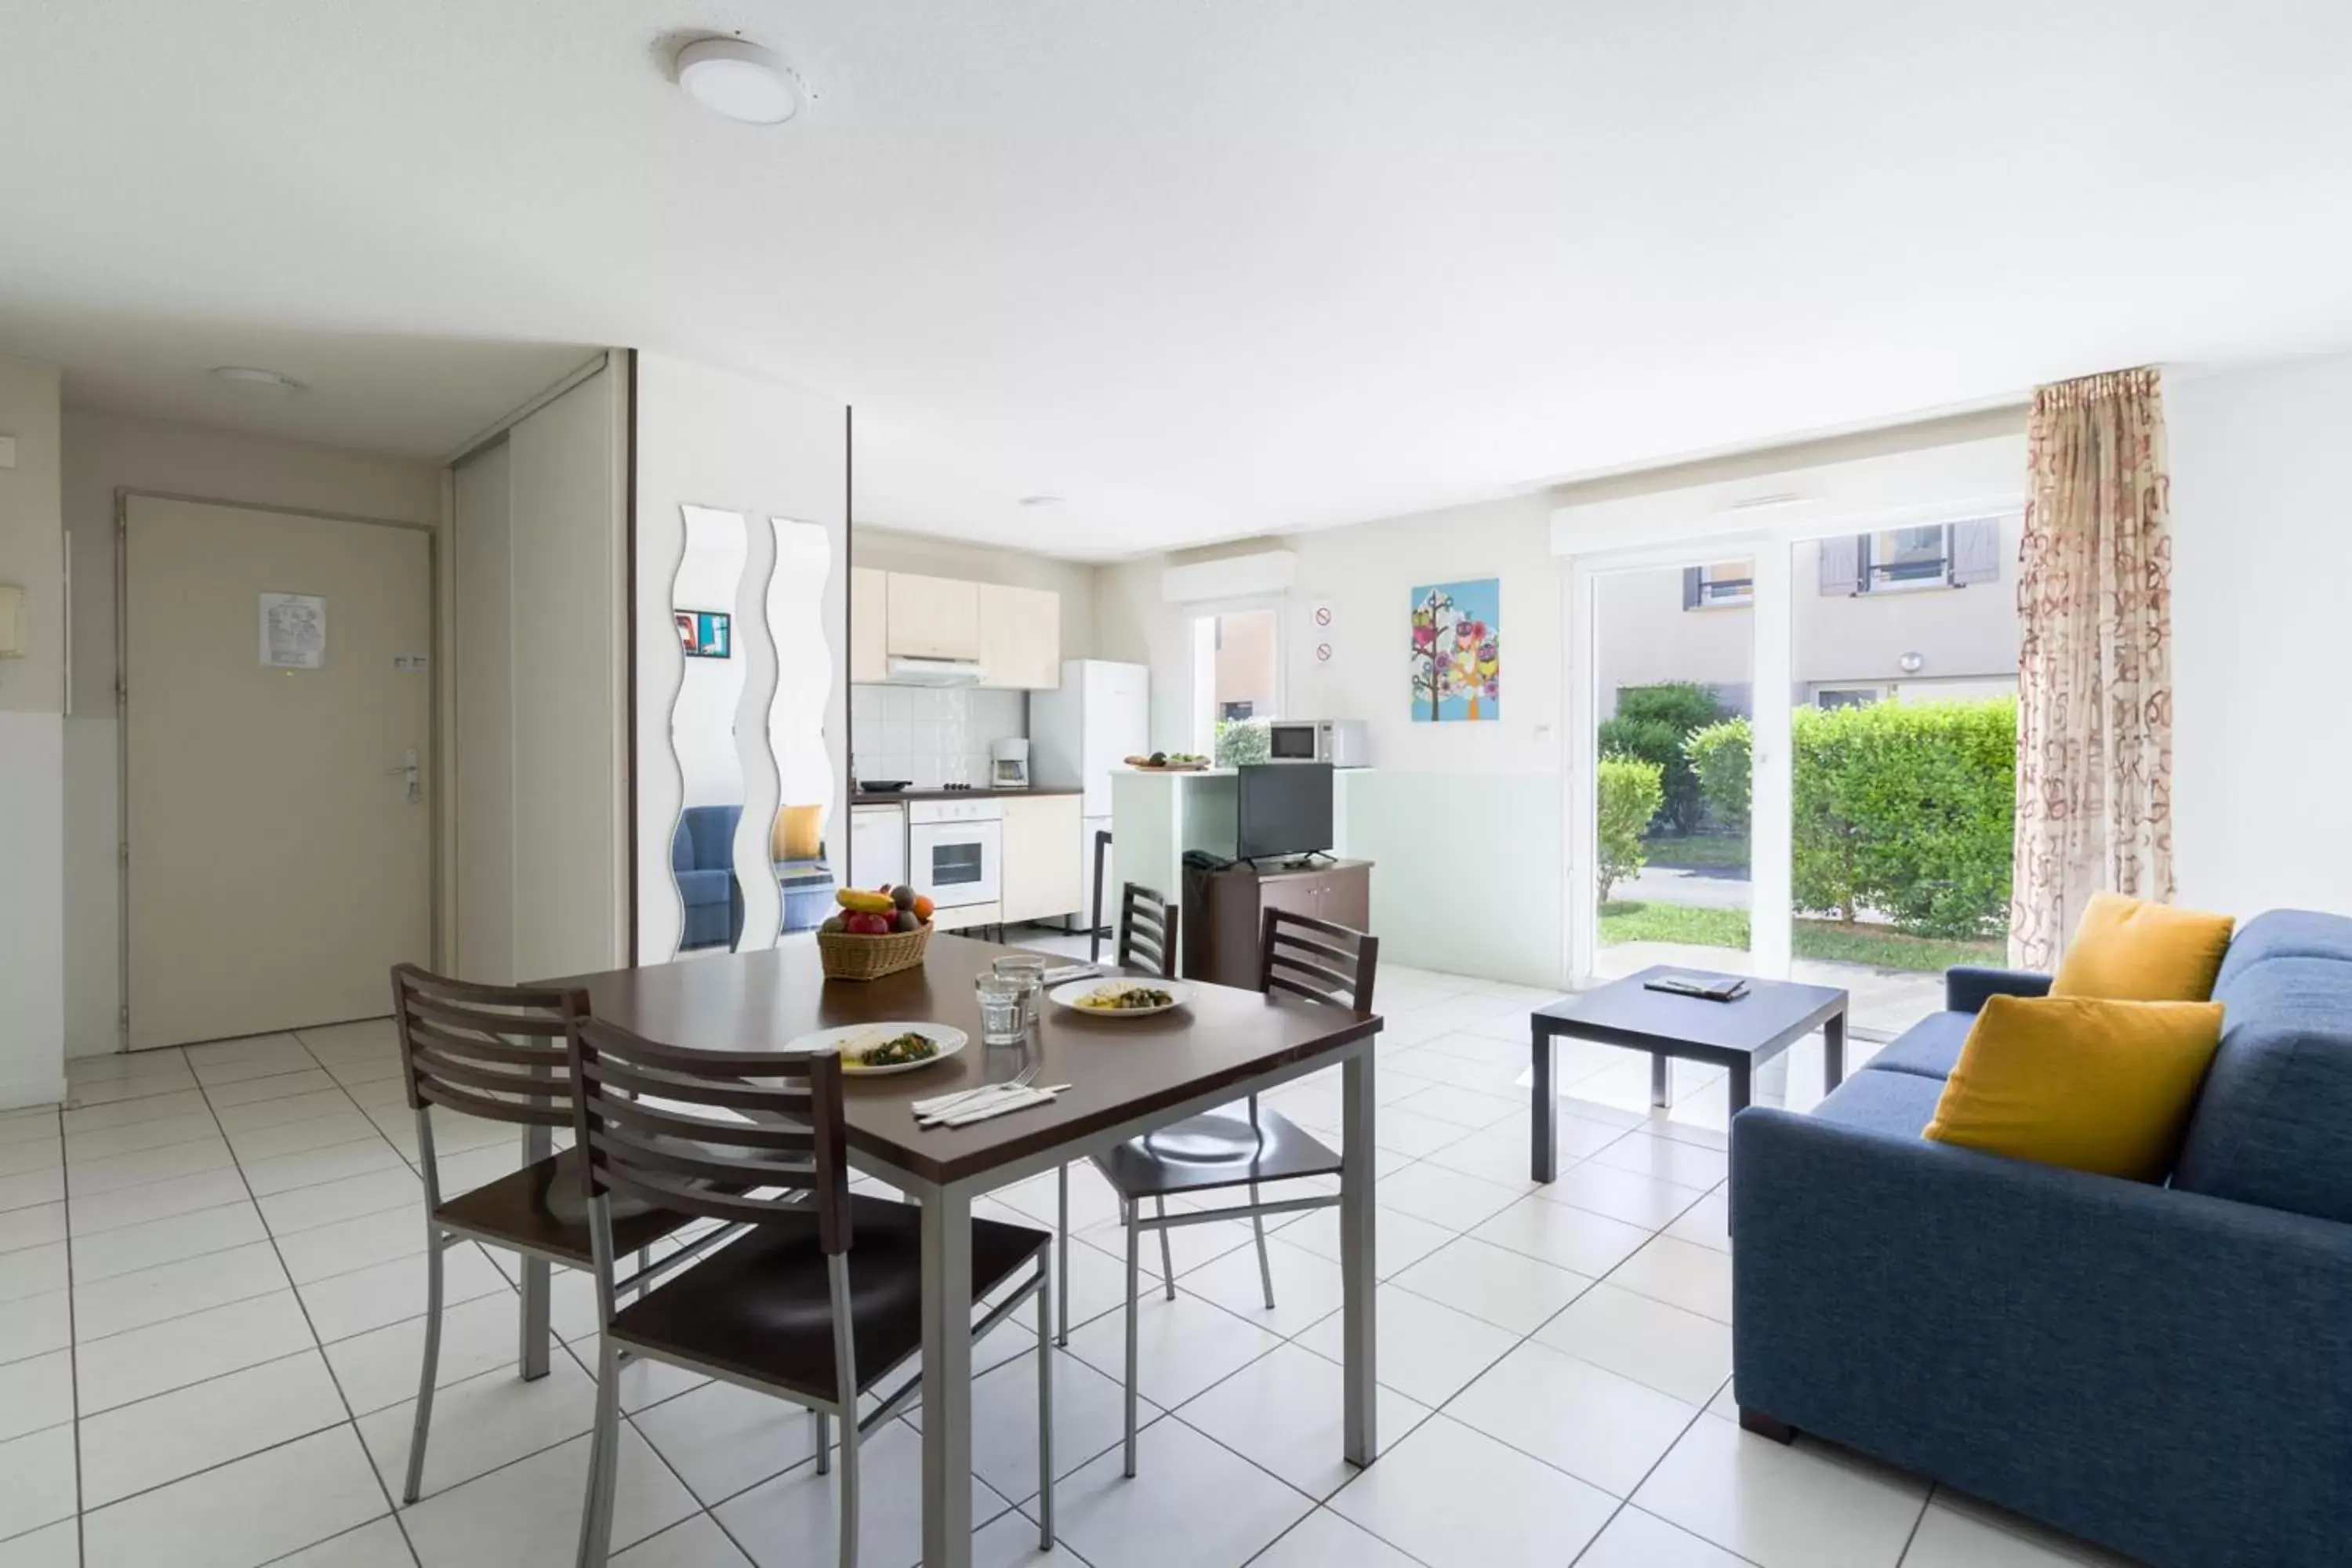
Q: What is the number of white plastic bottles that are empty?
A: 0